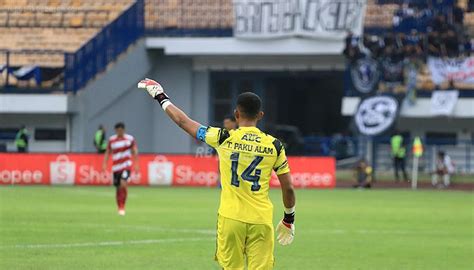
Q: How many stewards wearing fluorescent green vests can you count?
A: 3